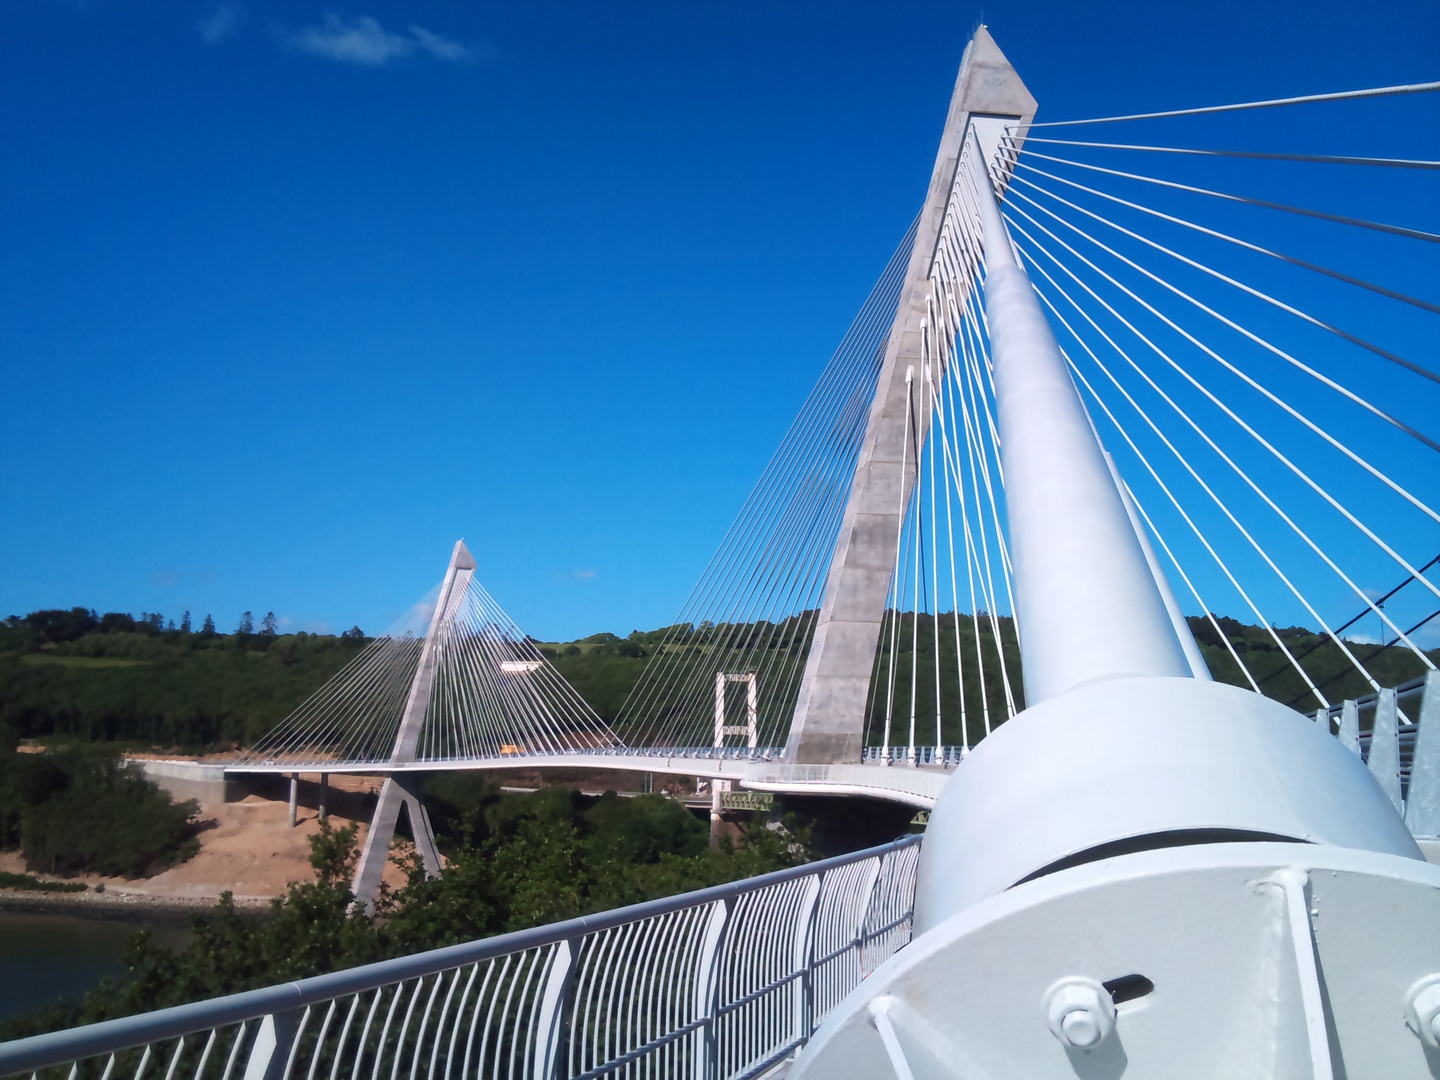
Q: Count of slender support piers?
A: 2